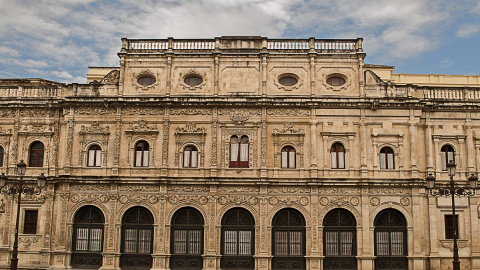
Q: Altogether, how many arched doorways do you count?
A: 7